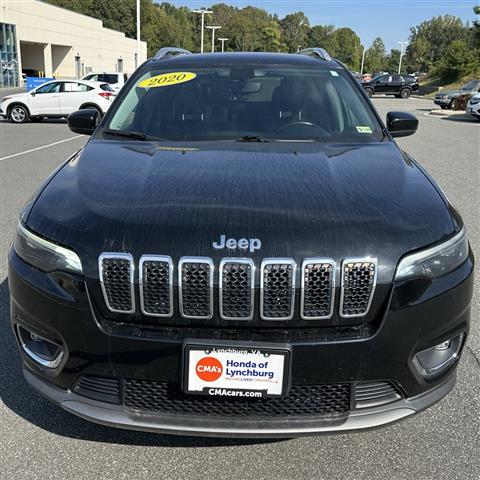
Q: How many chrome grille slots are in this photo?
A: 7